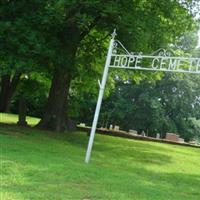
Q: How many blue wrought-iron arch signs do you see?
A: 0